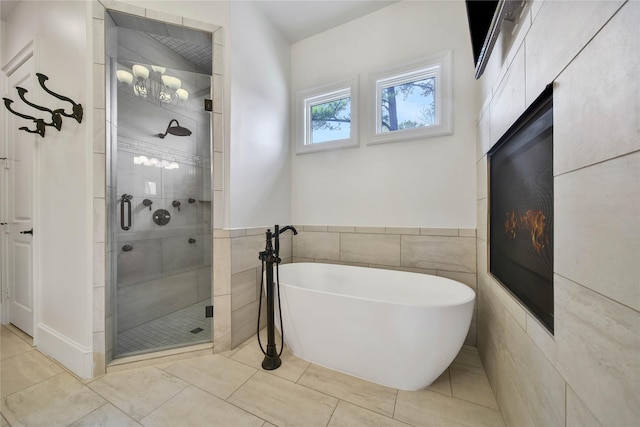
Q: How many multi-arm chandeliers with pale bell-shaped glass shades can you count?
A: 1